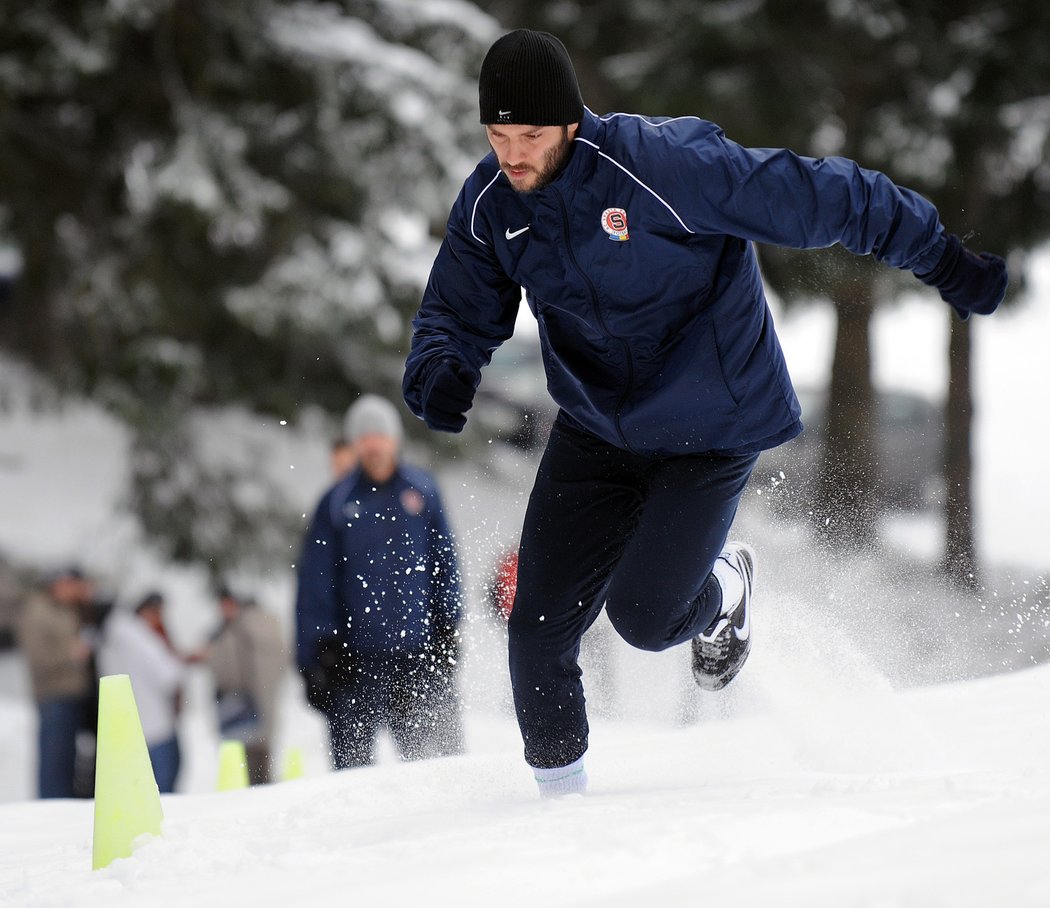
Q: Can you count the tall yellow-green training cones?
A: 3